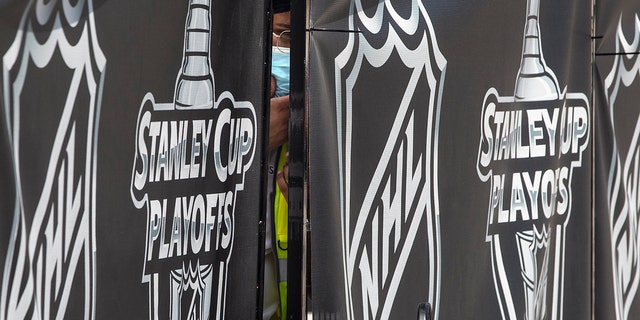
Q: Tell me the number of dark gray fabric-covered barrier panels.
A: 3